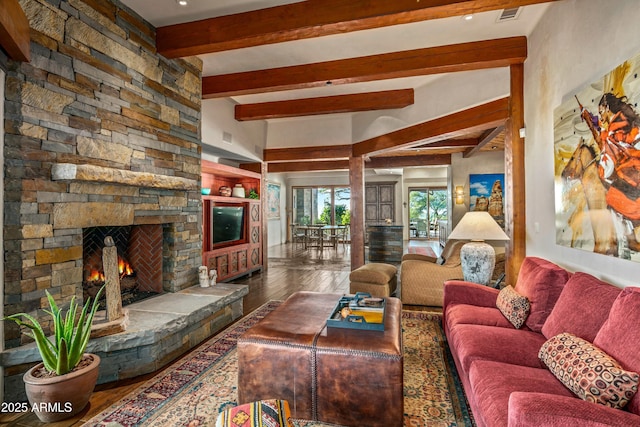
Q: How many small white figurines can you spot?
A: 2